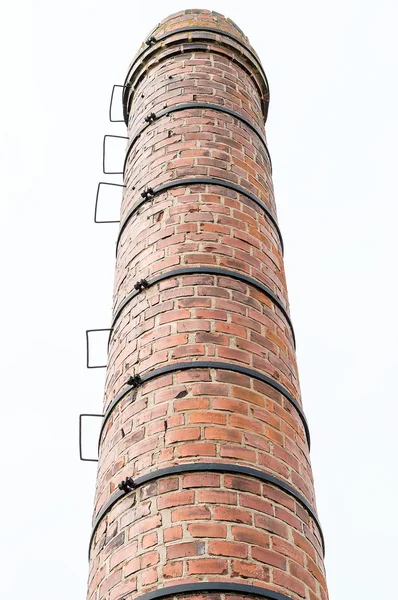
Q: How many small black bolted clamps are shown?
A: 6